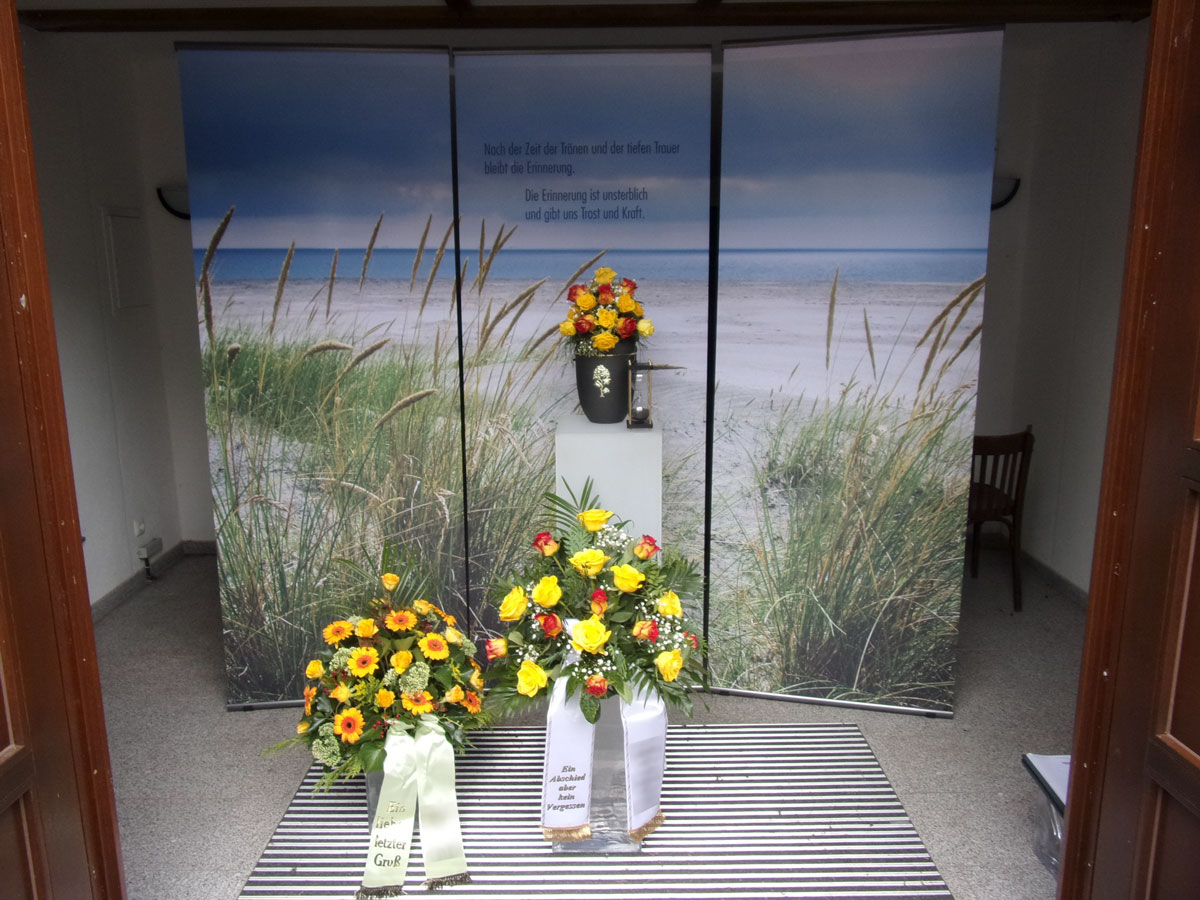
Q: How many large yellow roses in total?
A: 9